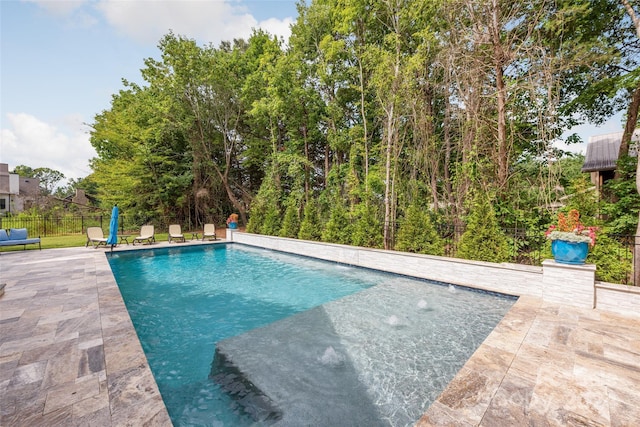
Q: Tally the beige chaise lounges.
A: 4